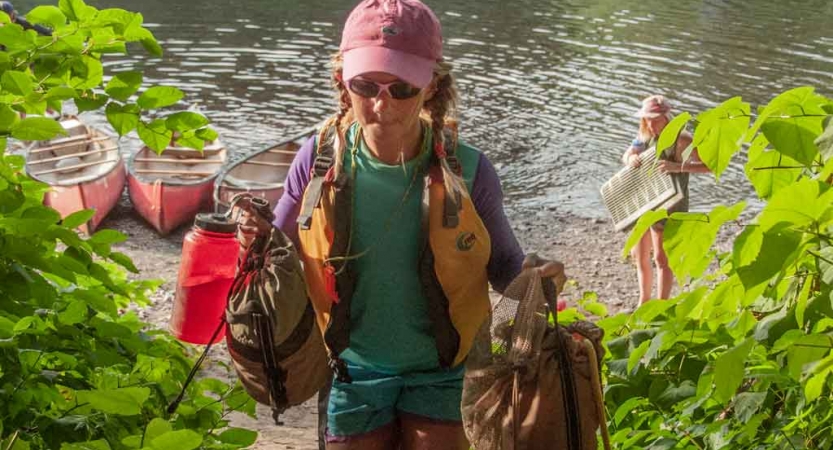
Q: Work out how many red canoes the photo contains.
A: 3